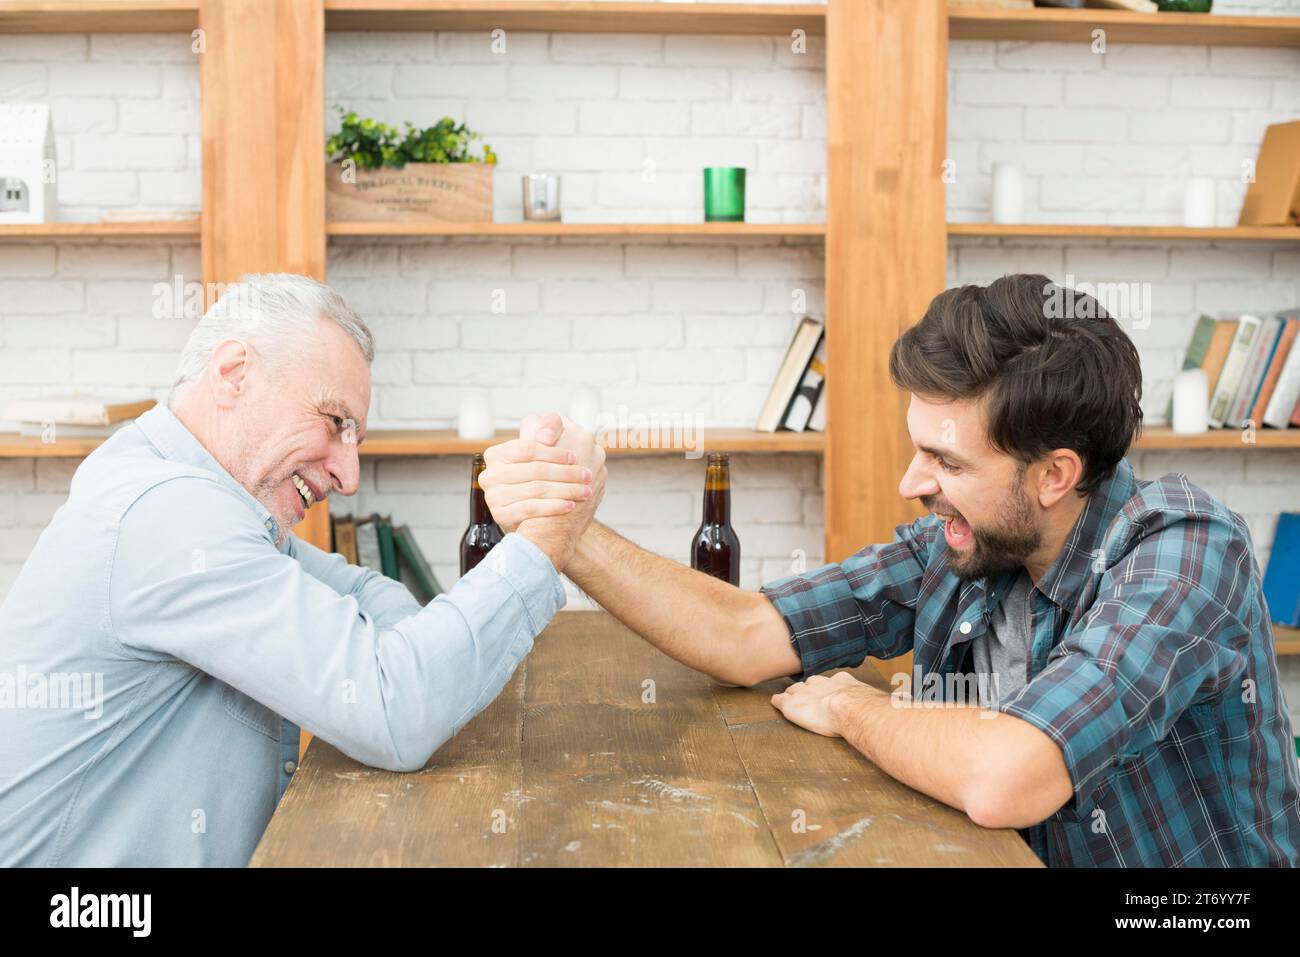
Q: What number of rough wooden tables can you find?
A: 1